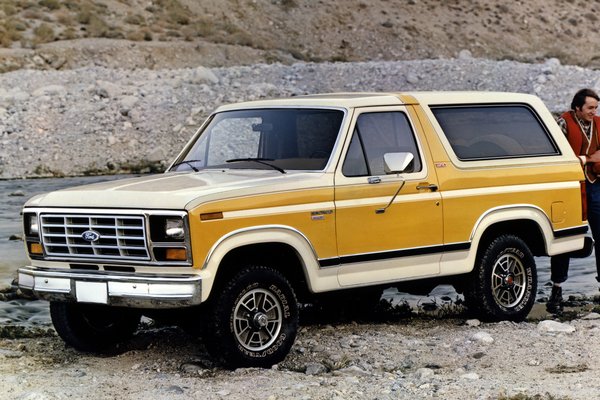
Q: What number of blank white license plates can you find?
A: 1